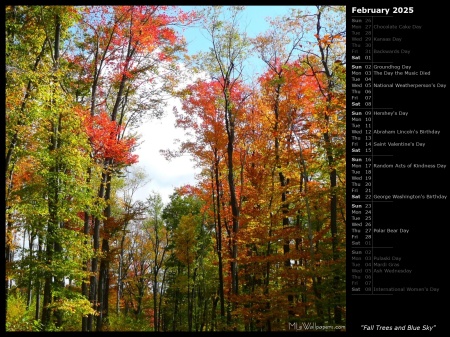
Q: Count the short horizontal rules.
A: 7